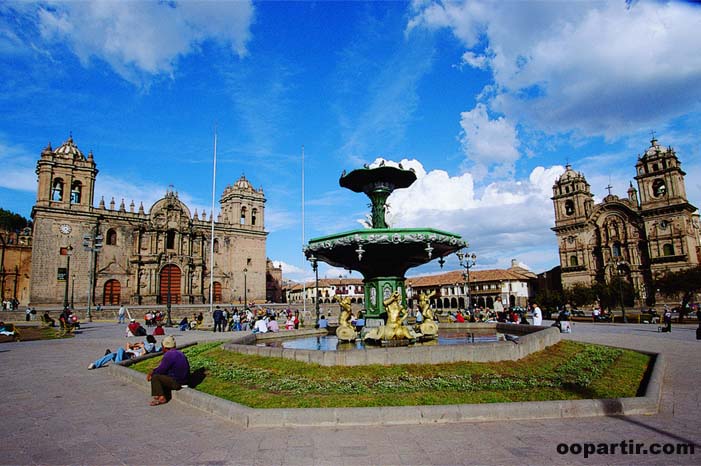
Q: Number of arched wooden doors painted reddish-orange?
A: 3